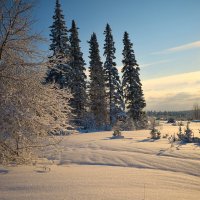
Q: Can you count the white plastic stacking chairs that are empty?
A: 0